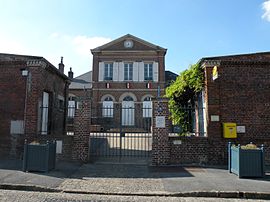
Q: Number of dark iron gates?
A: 1